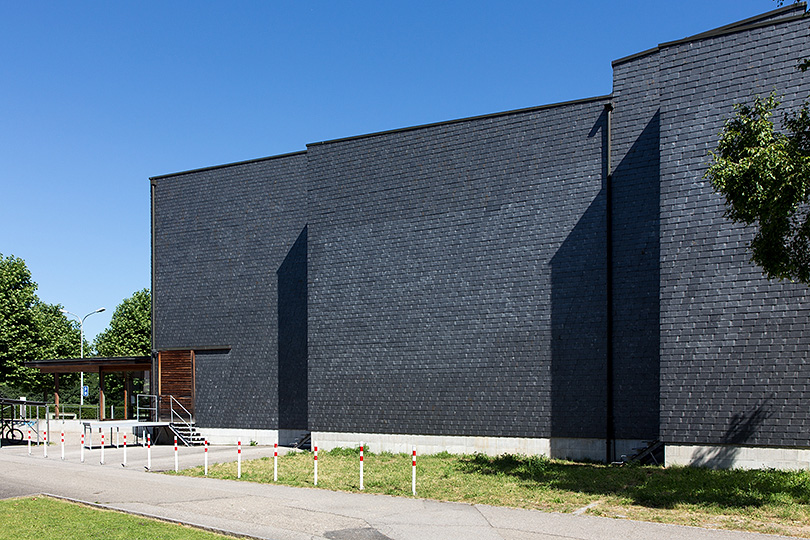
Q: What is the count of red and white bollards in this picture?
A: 14